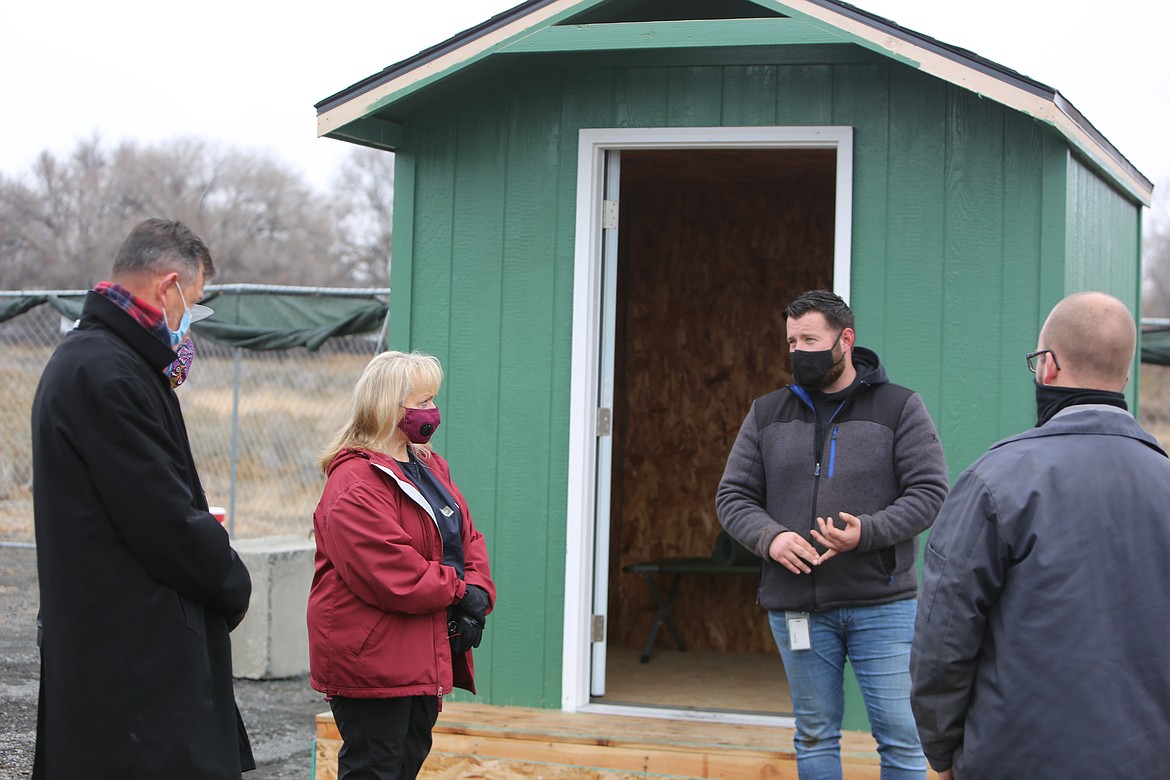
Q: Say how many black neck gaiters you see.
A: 1